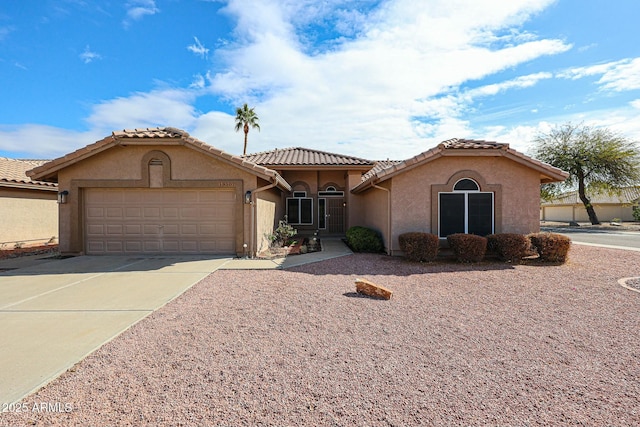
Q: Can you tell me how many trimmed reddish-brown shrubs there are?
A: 4